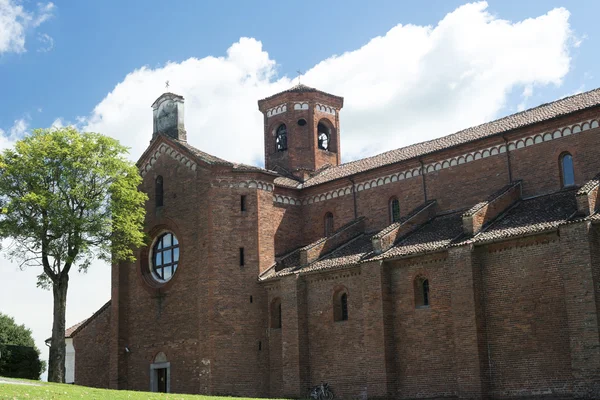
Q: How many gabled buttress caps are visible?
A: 4